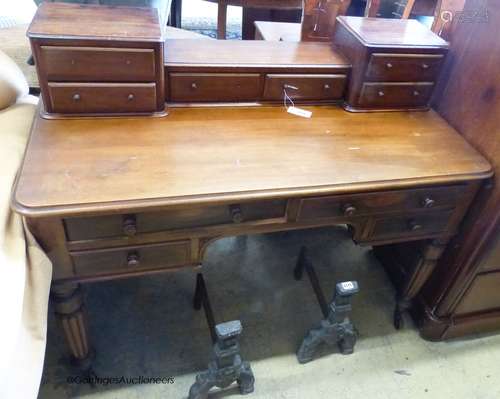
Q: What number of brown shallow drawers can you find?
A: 10